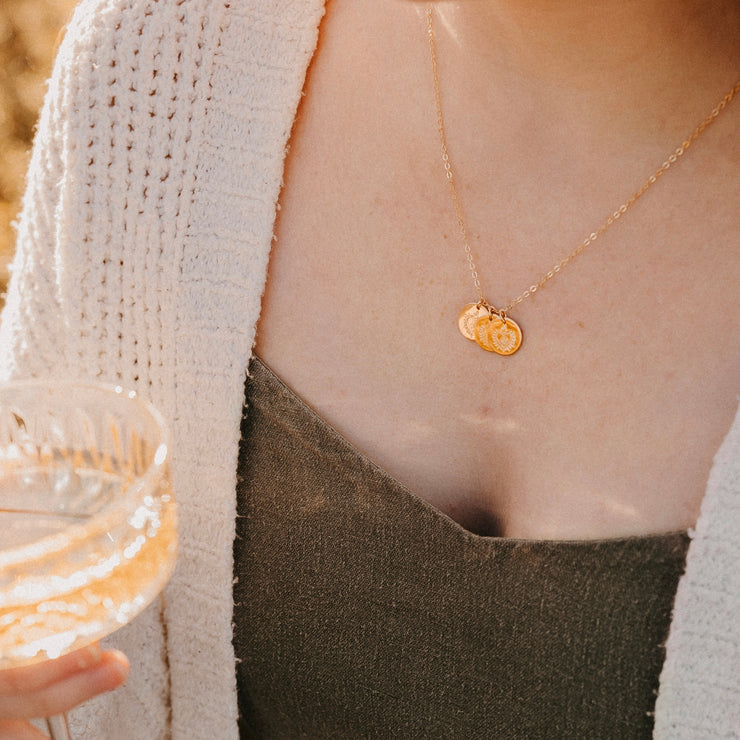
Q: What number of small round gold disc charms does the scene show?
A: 3